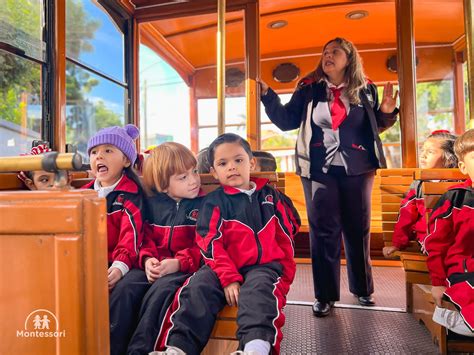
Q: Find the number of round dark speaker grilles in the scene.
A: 3